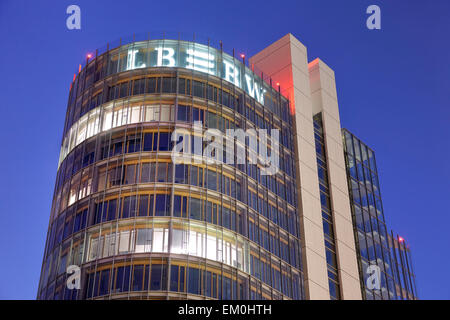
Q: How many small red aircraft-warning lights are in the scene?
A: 4